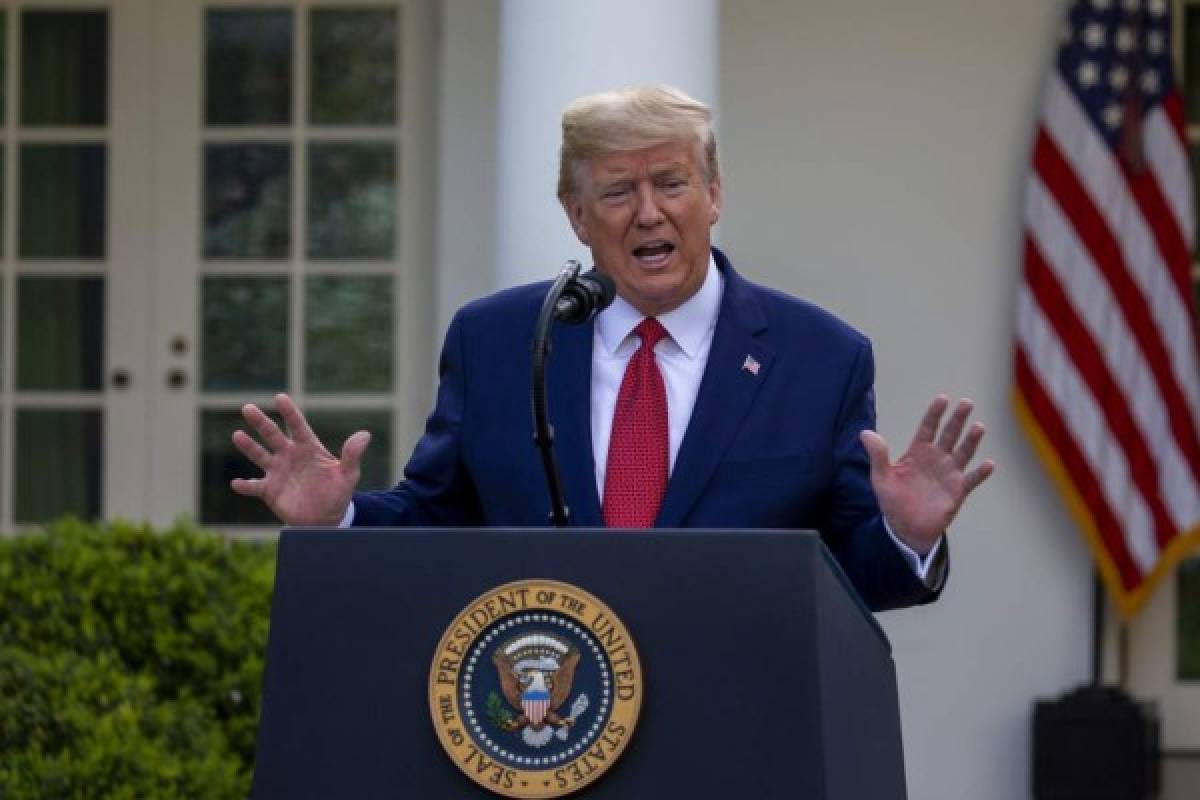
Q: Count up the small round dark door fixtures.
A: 3